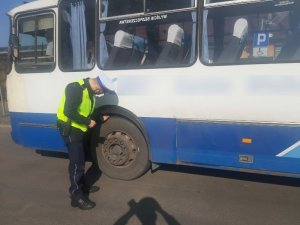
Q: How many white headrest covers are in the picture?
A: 3